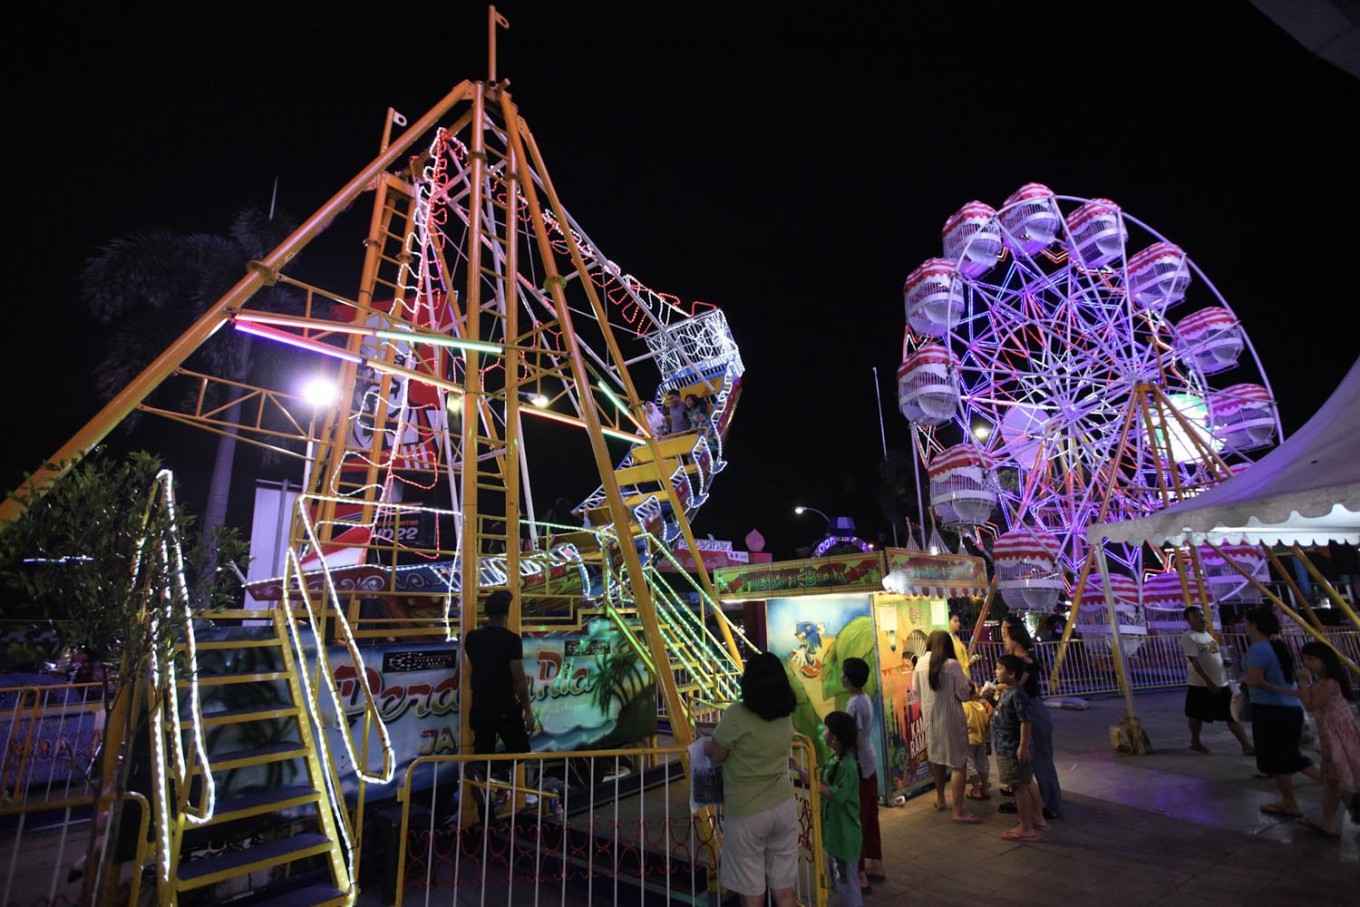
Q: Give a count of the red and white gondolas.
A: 14